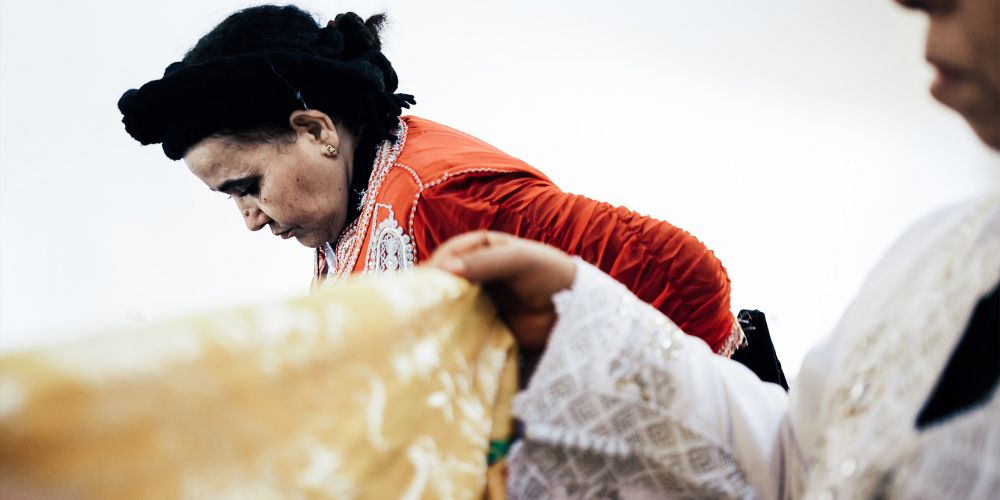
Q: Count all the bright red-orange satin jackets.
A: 1